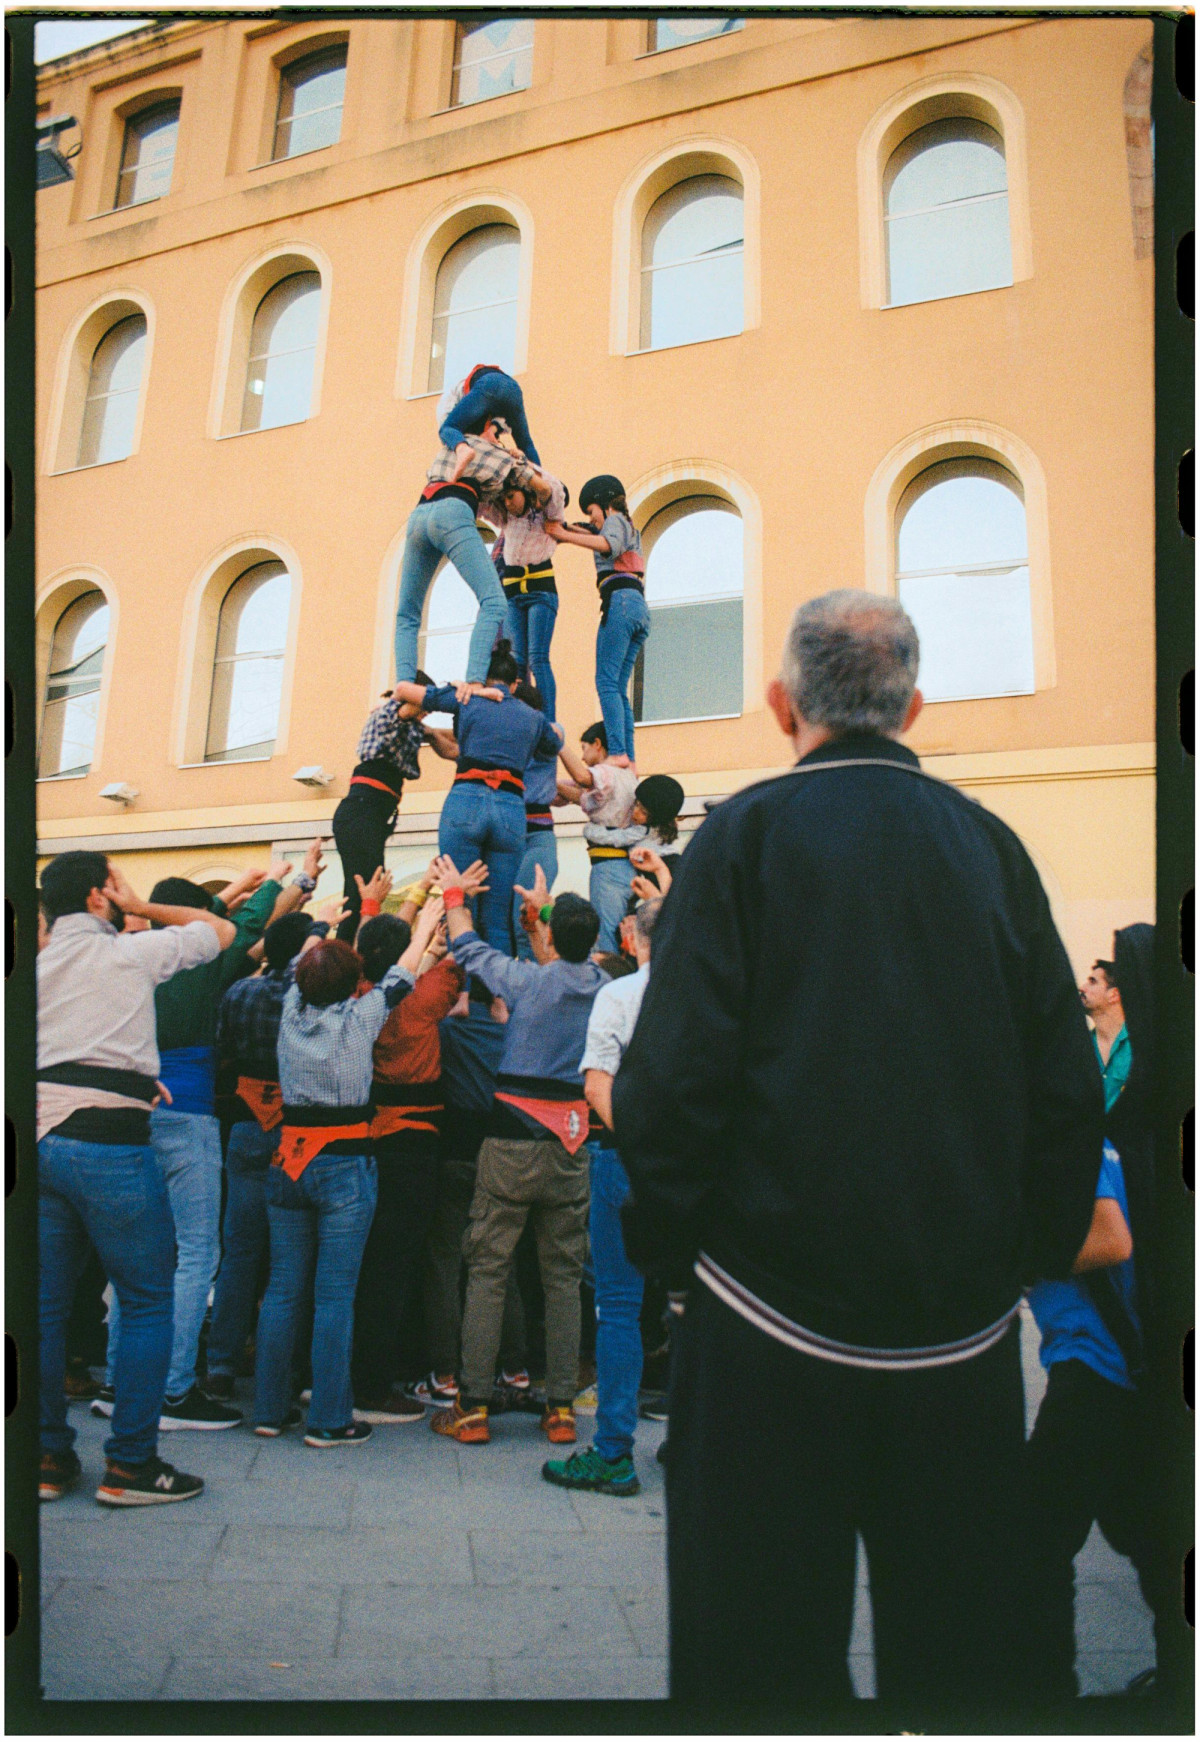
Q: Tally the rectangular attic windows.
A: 4